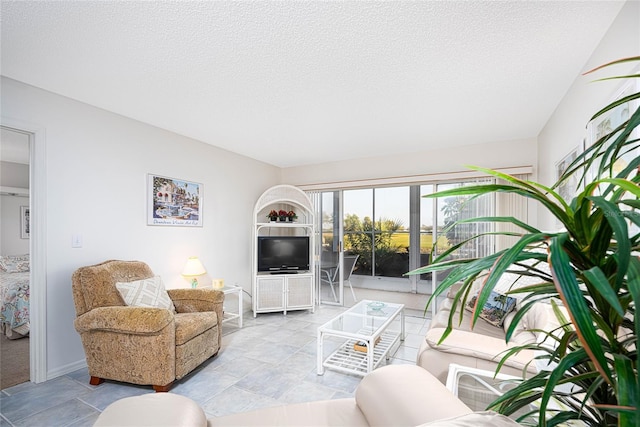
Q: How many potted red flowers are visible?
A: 3